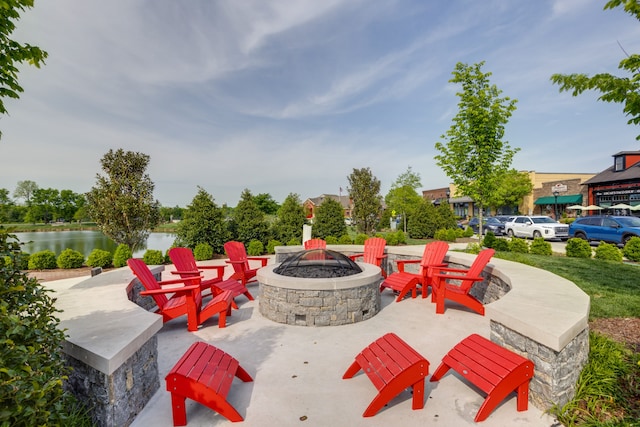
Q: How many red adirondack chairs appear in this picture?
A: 7